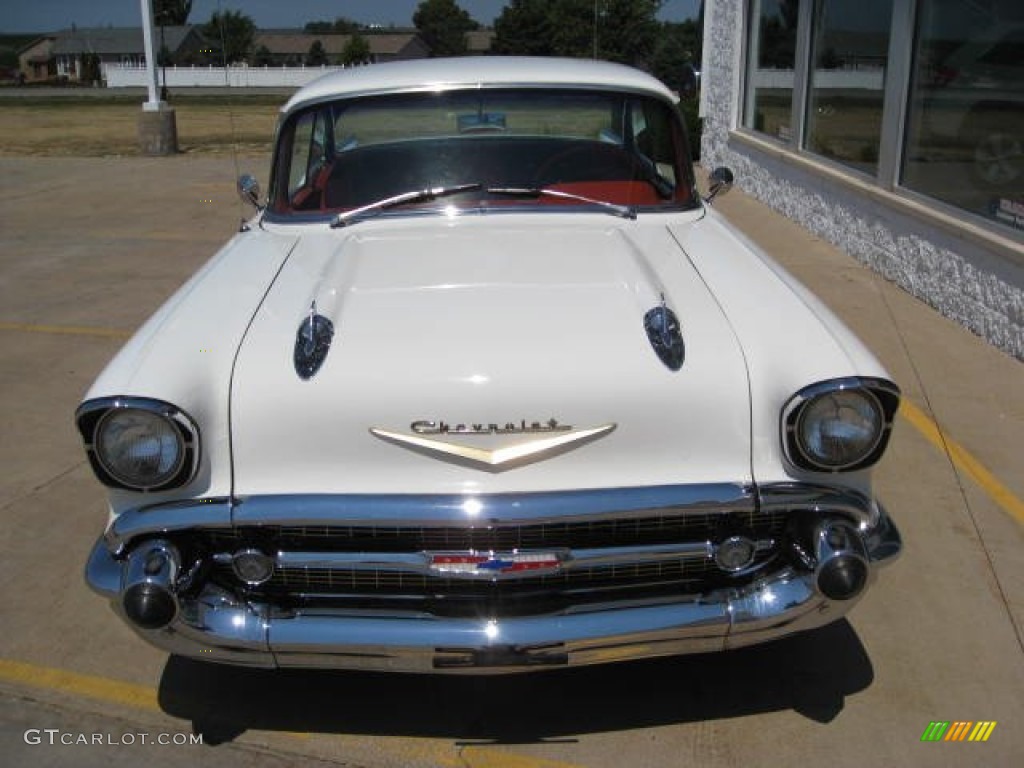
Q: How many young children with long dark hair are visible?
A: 0